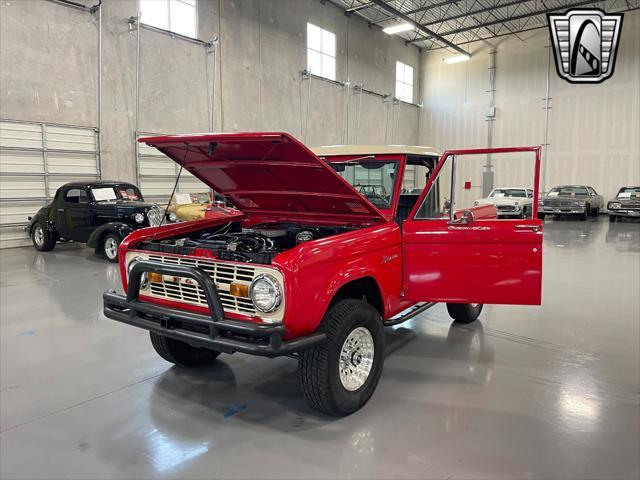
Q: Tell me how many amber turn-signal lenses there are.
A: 2